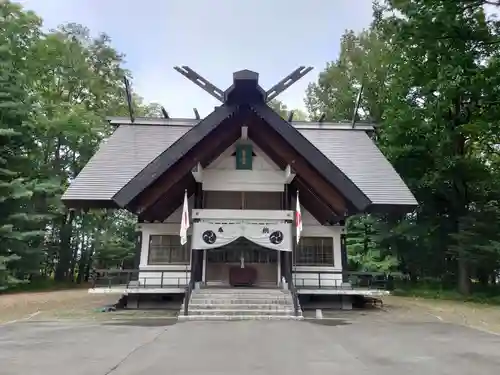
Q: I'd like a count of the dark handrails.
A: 2